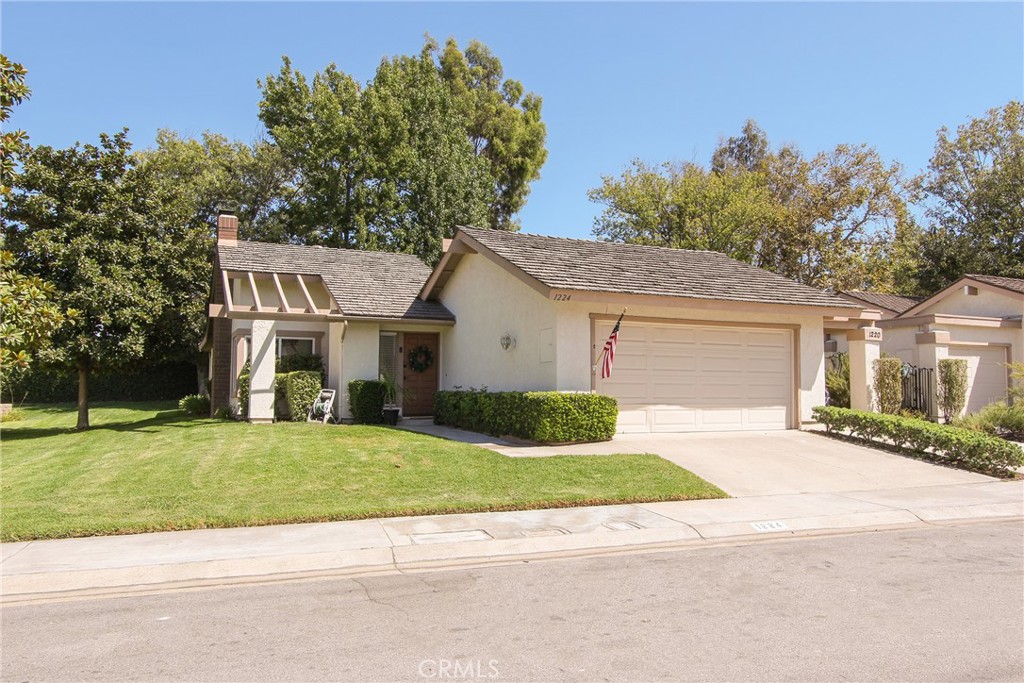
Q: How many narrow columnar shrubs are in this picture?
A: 2